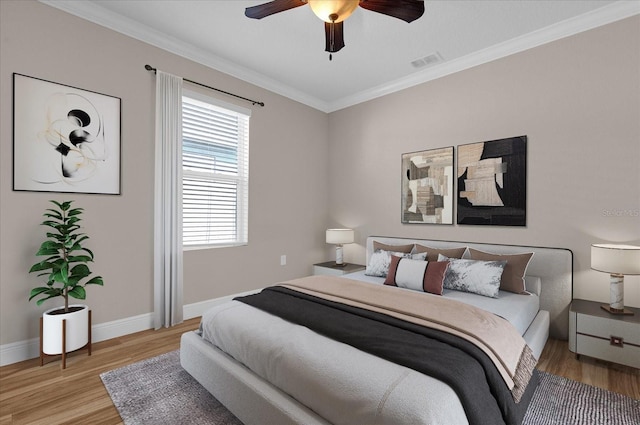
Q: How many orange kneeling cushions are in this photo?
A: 0